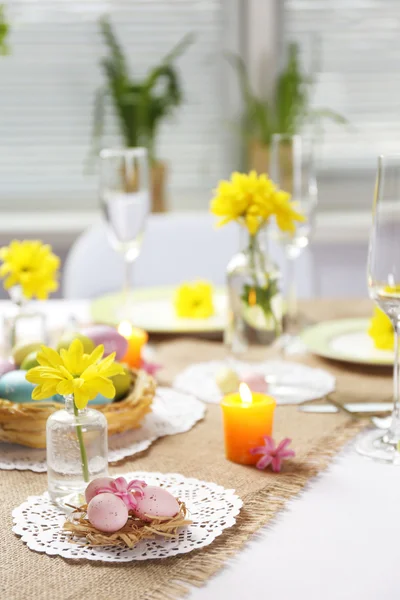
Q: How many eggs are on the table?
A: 13